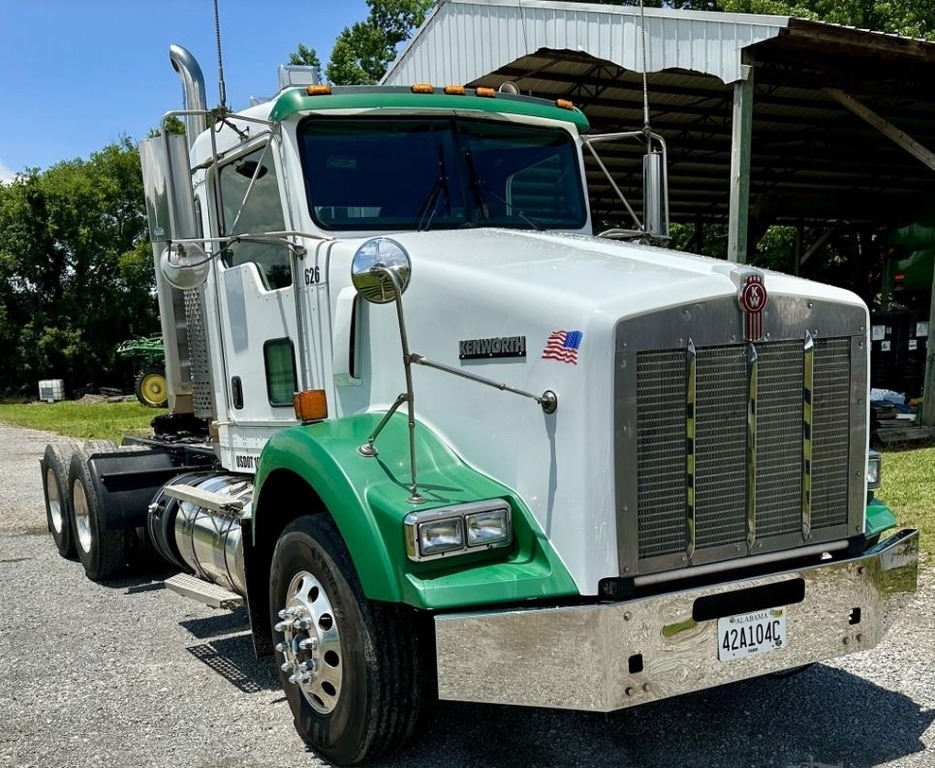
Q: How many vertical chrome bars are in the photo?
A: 3